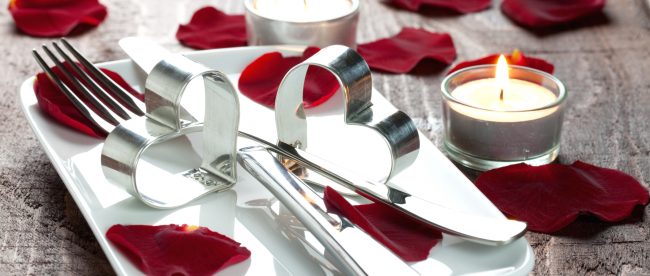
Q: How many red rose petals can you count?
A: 11